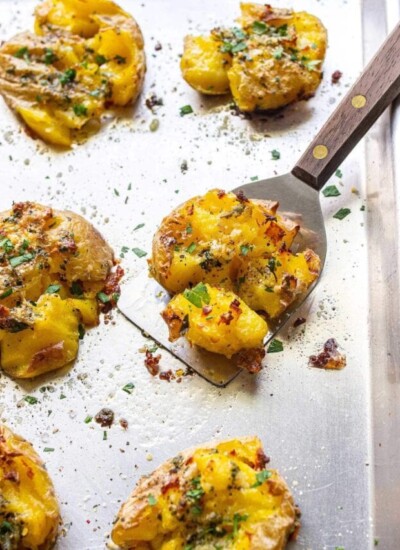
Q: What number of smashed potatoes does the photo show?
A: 6